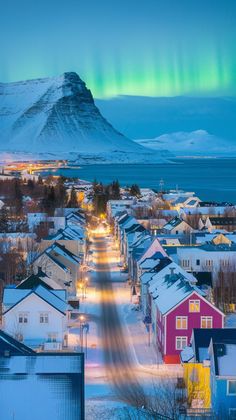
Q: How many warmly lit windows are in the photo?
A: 3